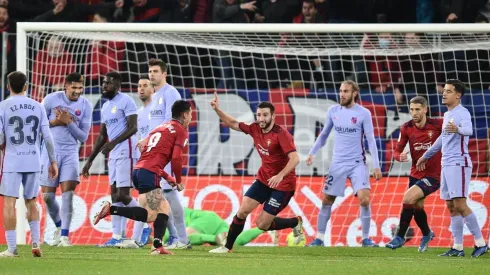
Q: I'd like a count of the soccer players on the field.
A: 11